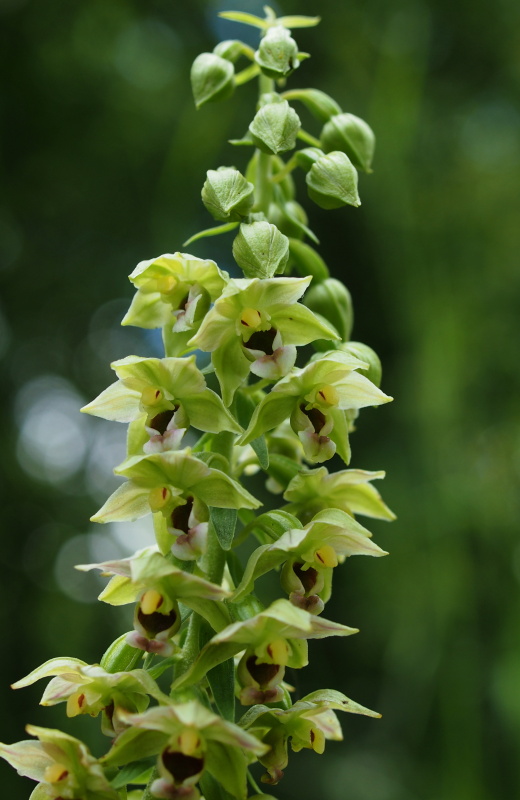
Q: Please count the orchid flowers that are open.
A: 13